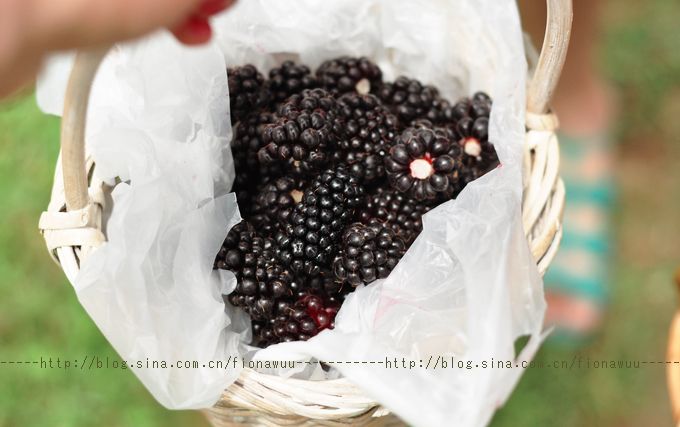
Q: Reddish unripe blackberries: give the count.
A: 1